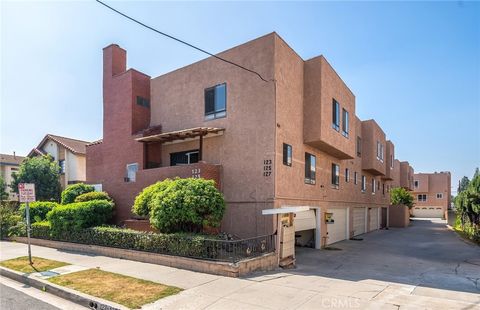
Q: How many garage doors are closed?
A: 4